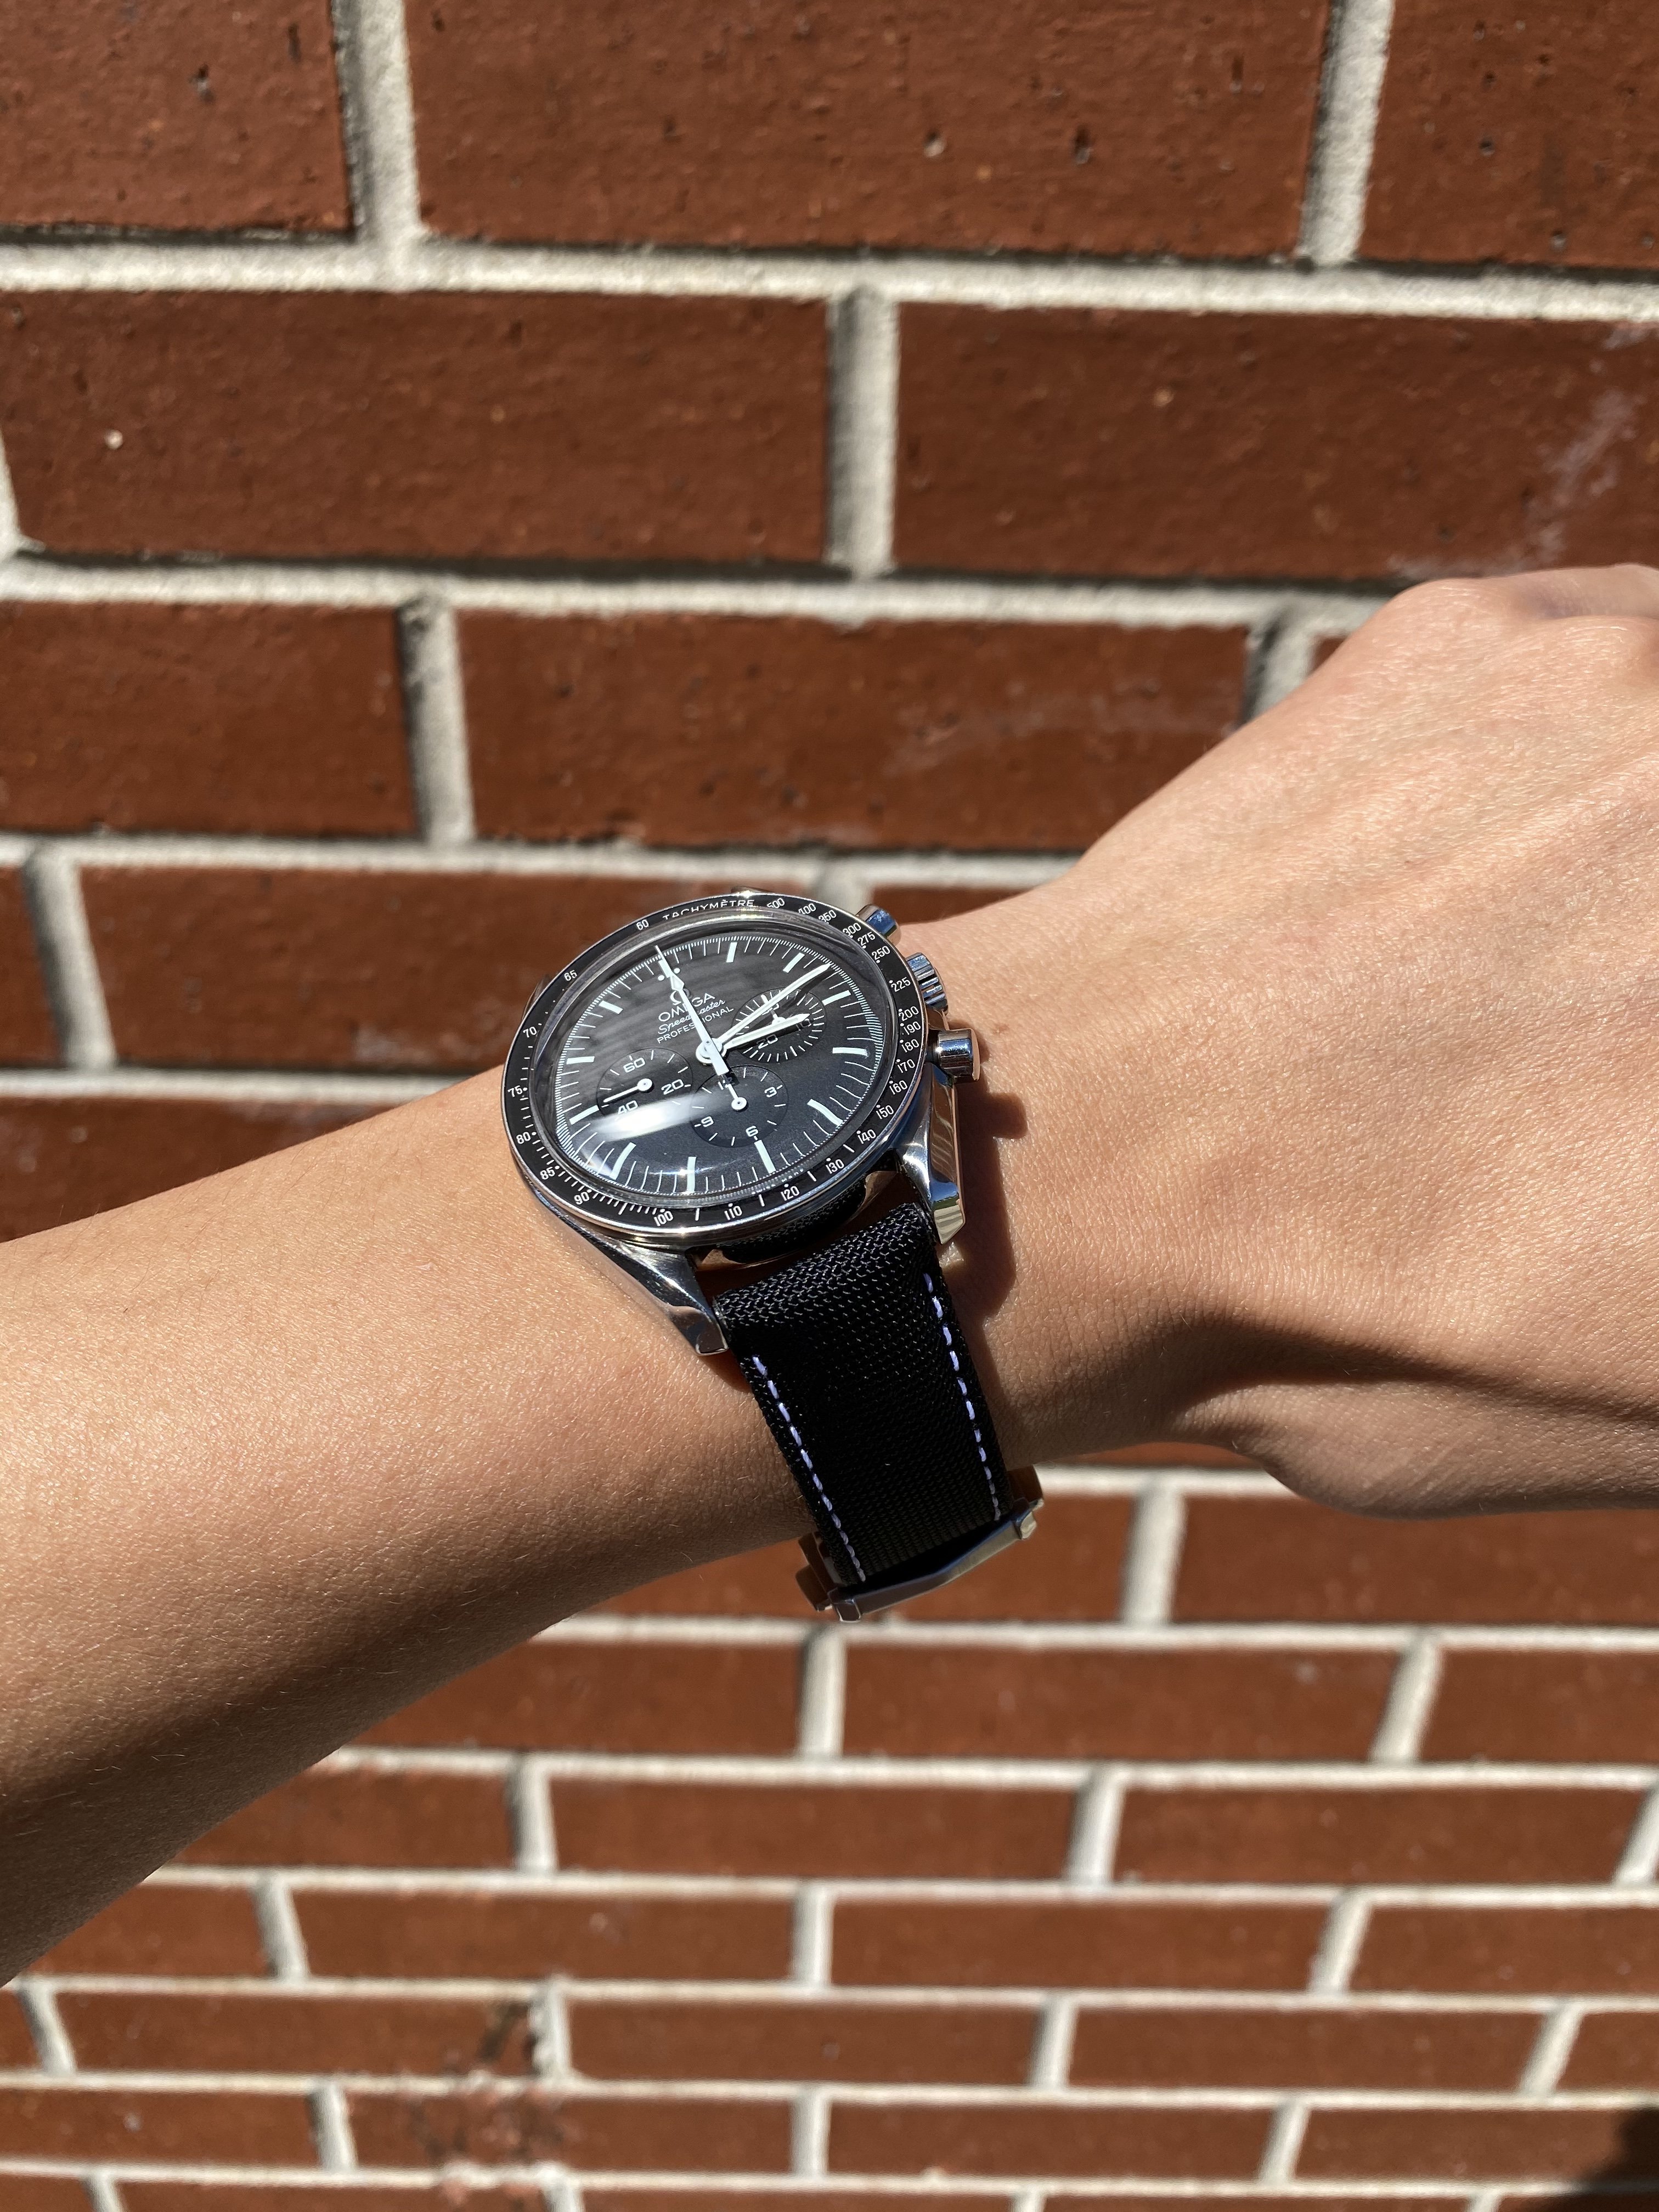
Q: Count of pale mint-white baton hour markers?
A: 12